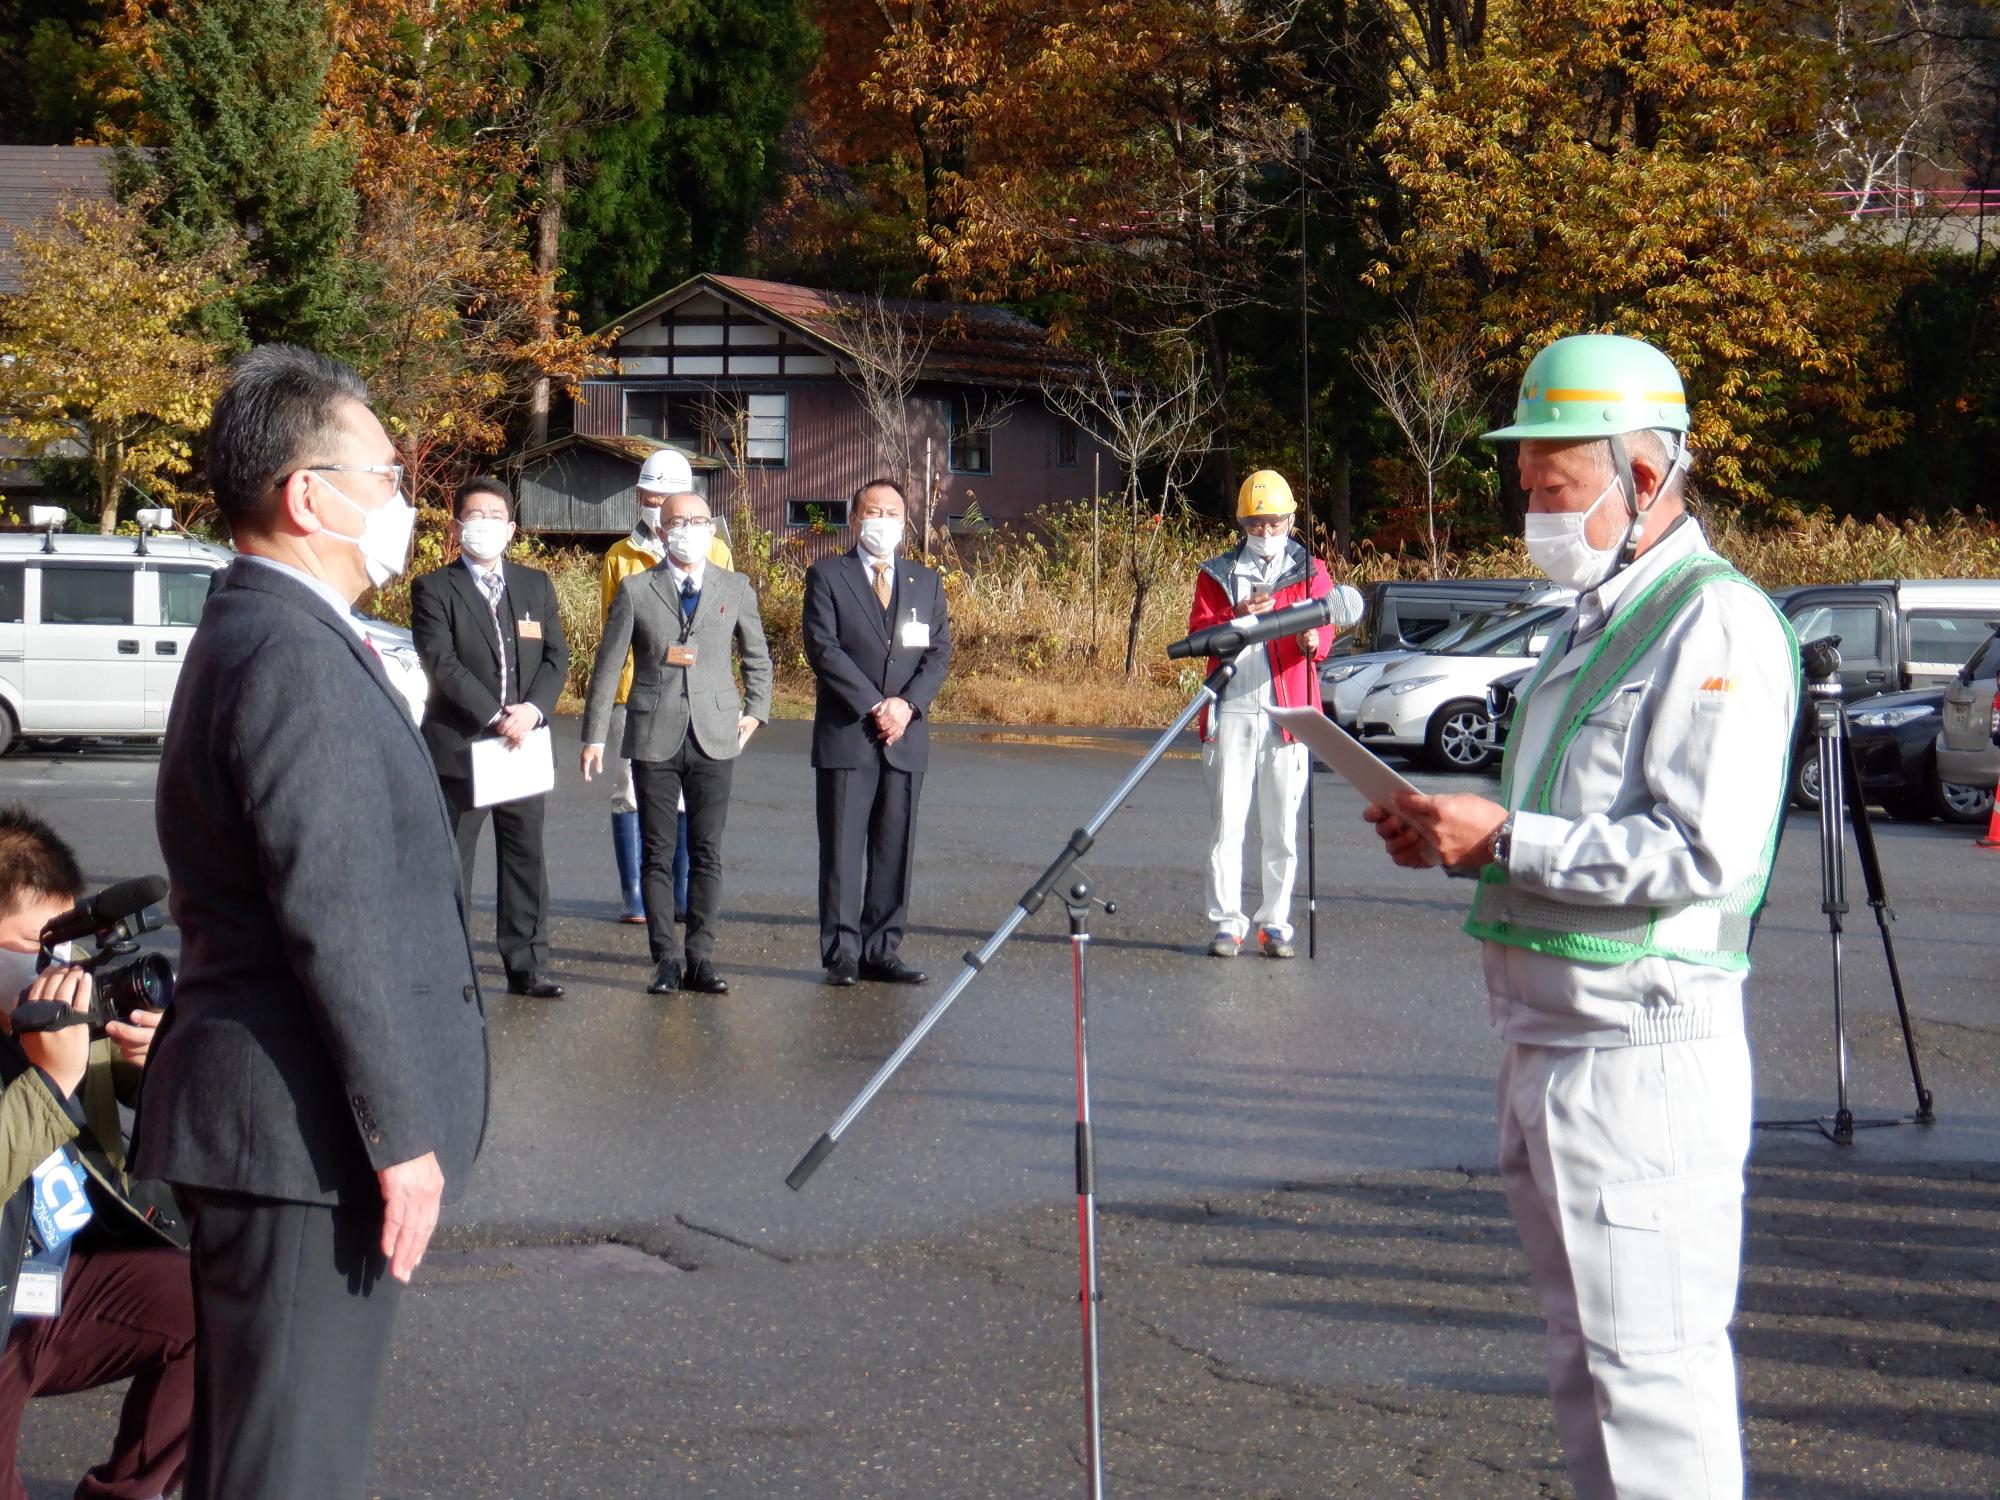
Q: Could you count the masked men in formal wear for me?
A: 4